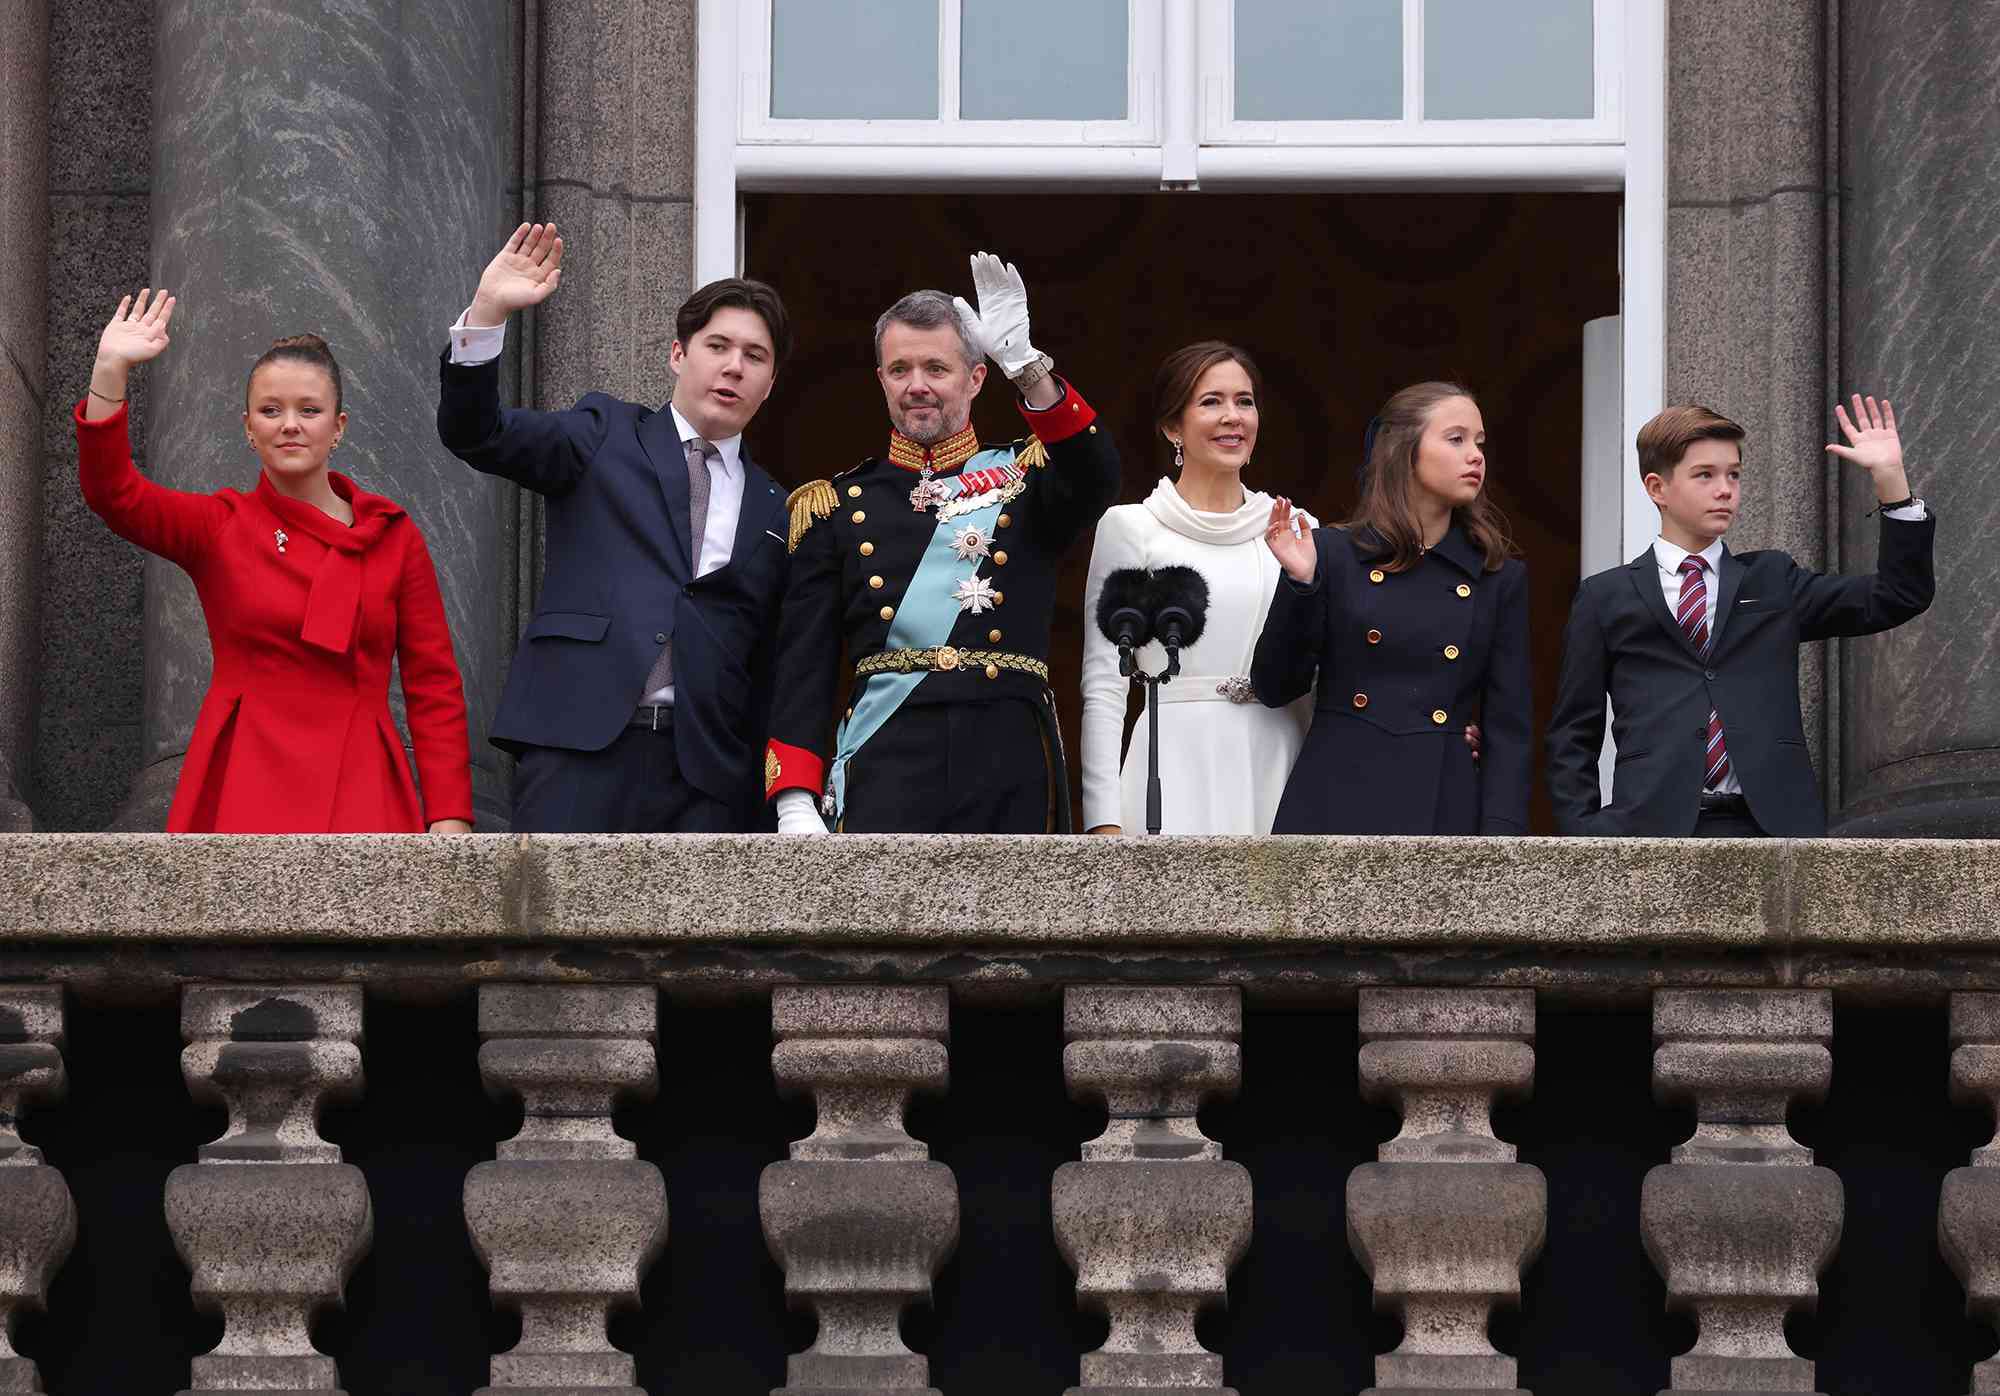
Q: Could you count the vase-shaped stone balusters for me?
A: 8